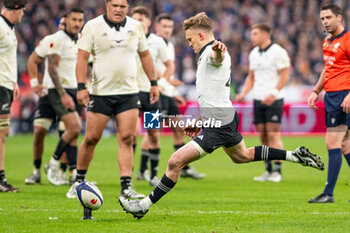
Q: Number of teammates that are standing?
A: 7